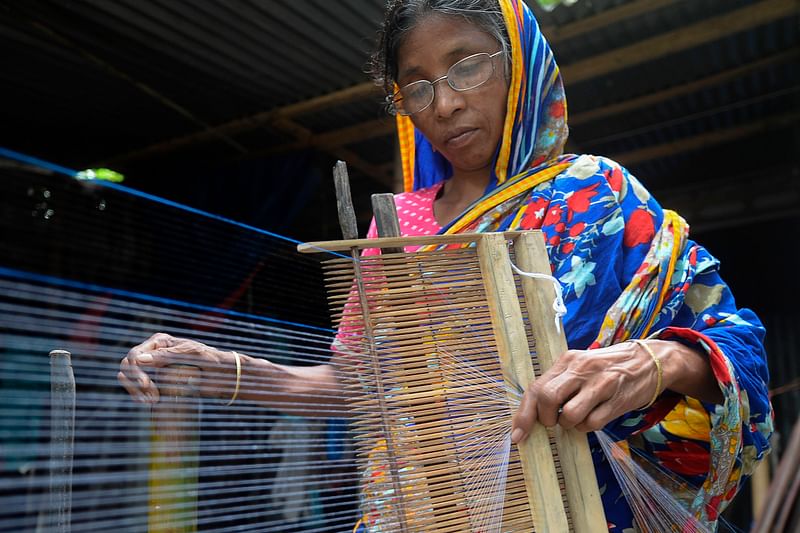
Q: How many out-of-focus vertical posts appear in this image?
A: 2